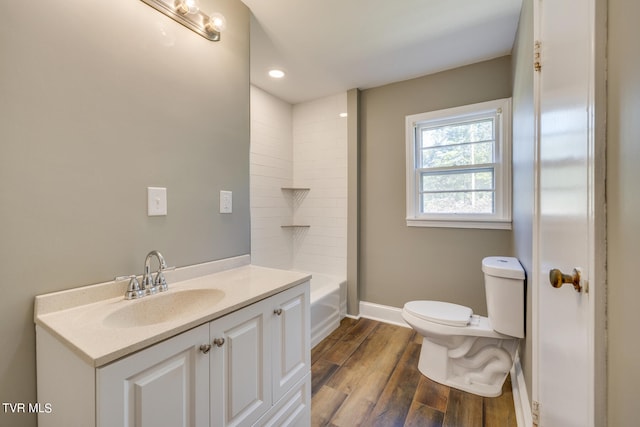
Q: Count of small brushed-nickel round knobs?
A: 3